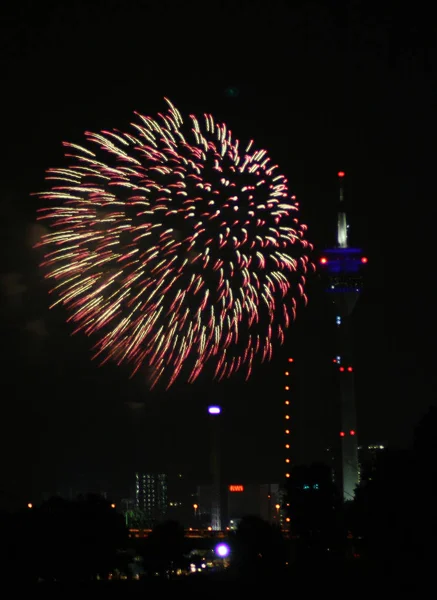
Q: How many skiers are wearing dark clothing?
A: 0